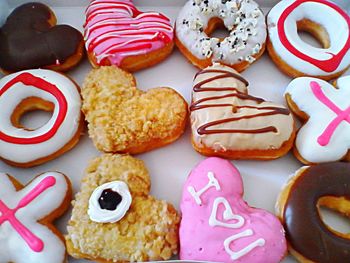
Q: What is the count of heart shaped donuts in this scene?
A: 6